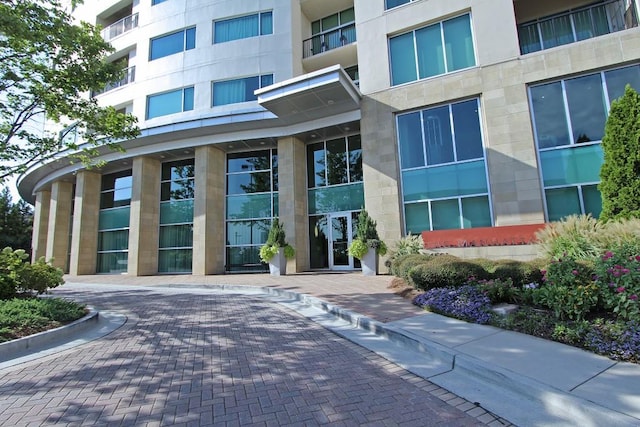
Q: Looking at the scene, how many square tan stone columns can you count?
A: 6